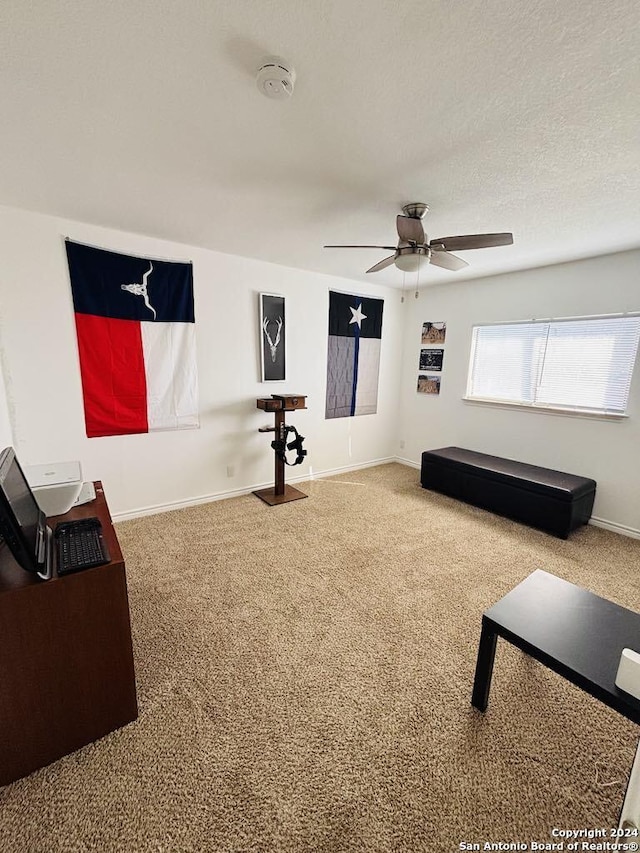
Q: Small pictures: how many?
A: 3